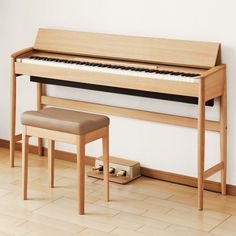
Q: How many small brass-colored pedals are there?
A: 3